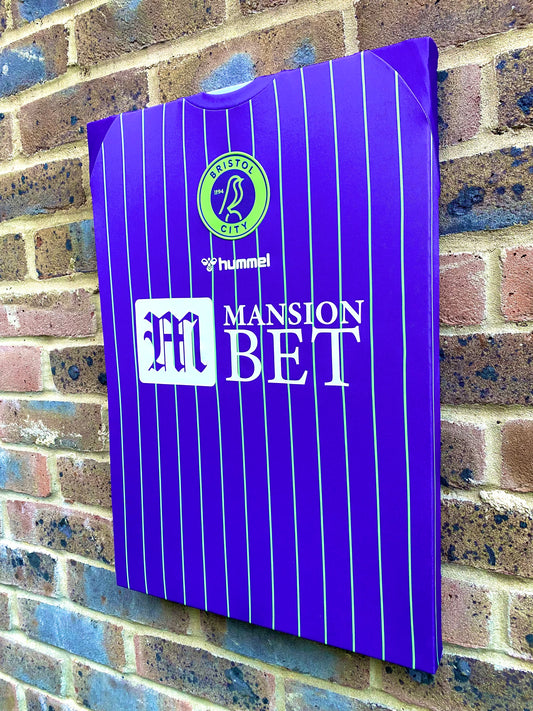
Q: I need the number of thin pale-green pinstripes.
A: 13